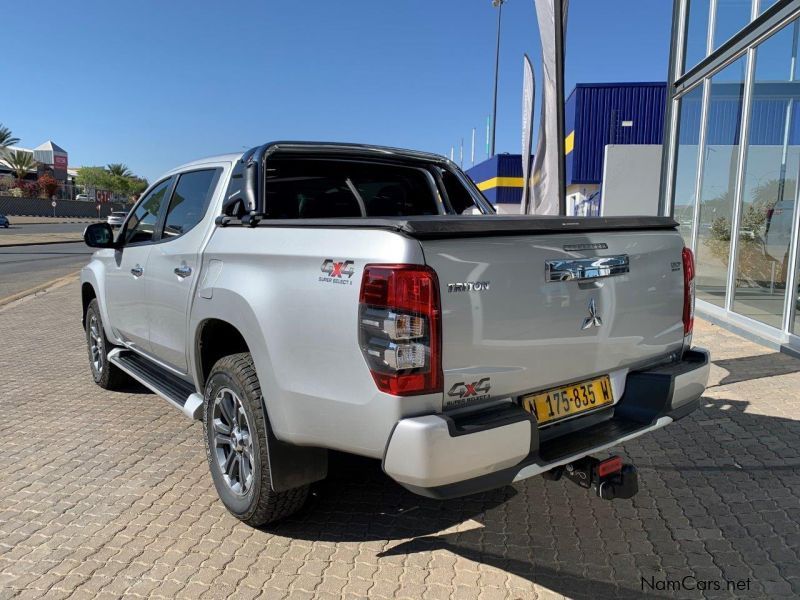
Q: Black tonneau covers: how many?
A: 1